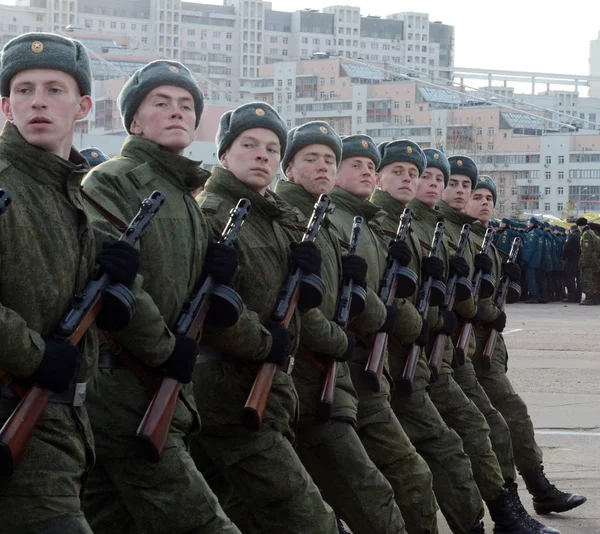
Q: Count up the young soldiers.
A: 9